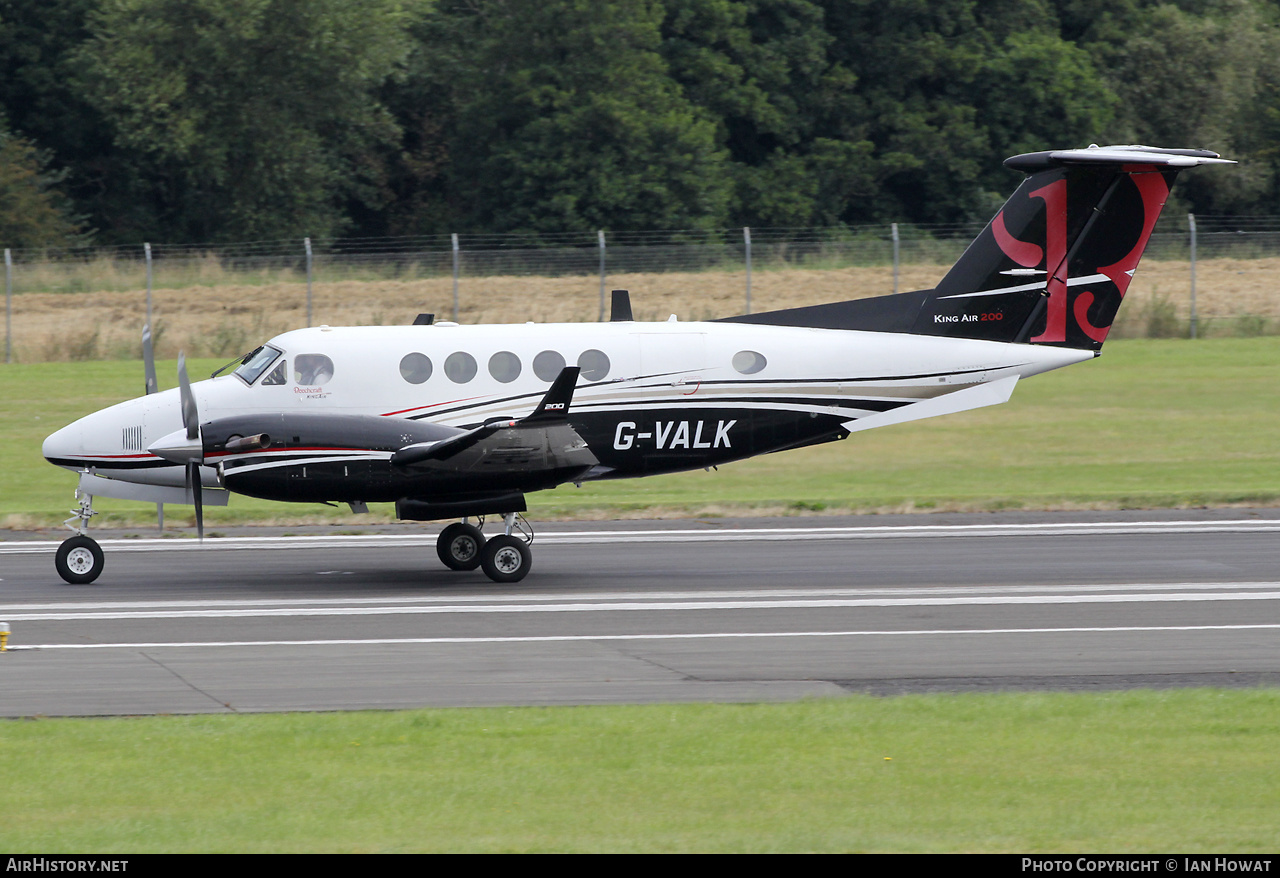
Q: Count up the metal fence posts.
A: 8